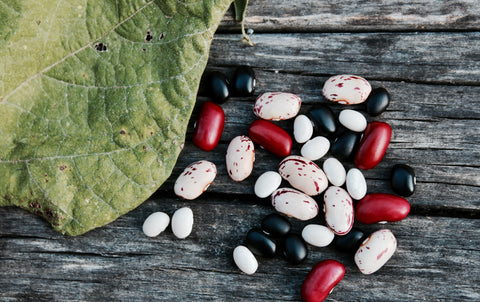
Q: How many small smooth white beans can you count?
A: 10